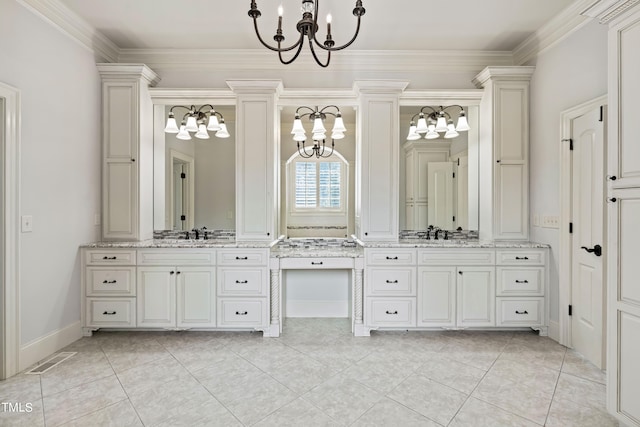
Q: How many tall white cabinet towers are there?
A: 4